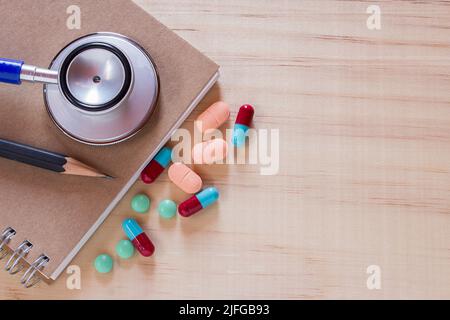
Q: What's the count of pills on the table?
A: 11